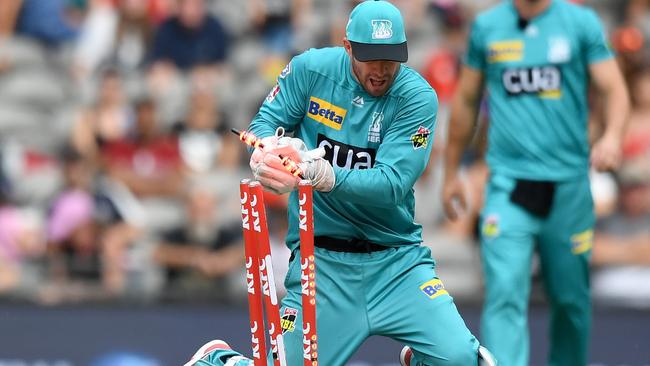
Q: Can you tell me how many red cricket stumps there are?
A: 3